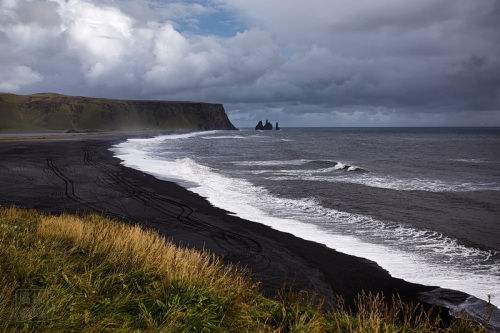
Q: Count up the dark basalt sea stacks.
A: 3